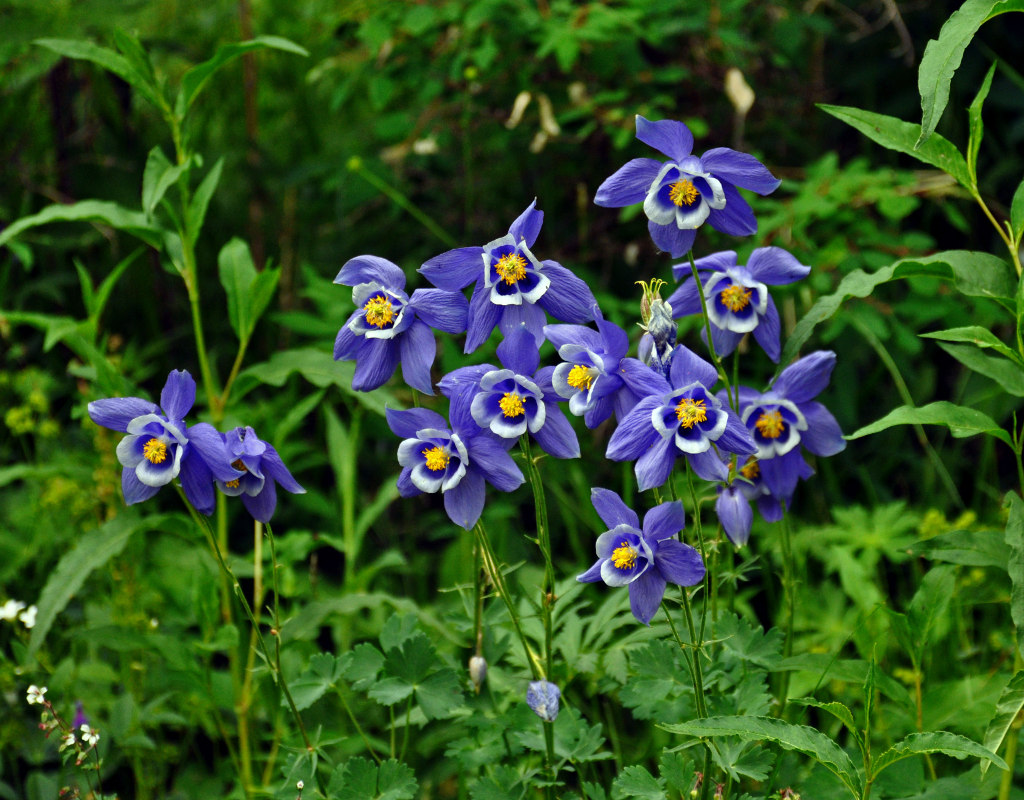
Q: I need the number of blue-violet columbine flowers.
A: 13